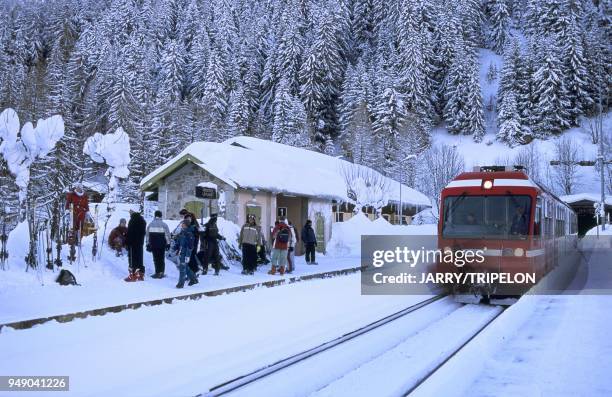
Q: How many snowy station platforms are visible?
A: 2